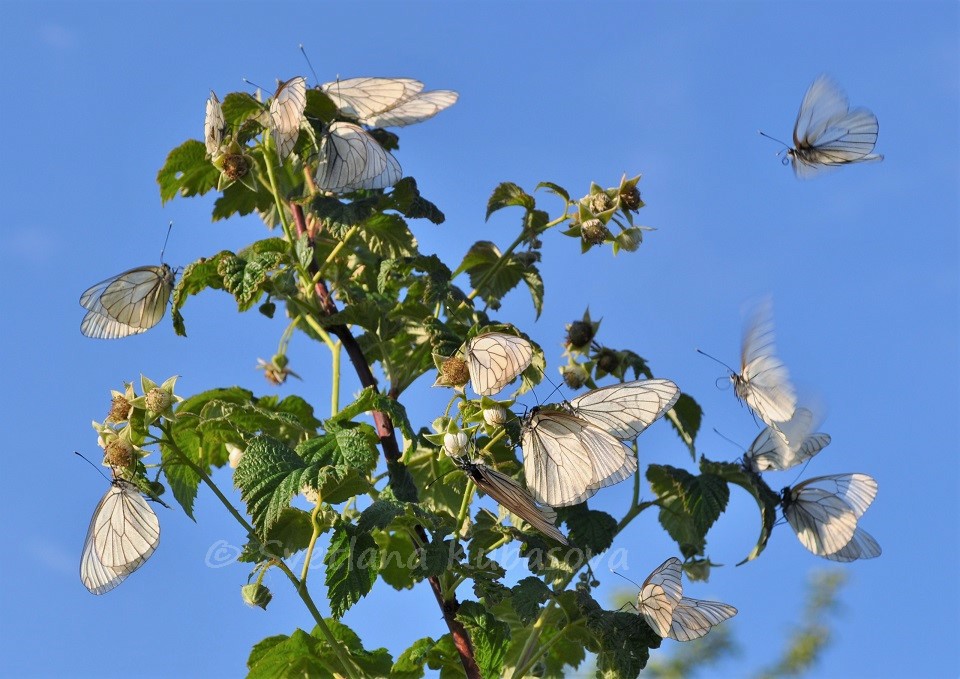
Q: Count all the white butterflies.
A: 15